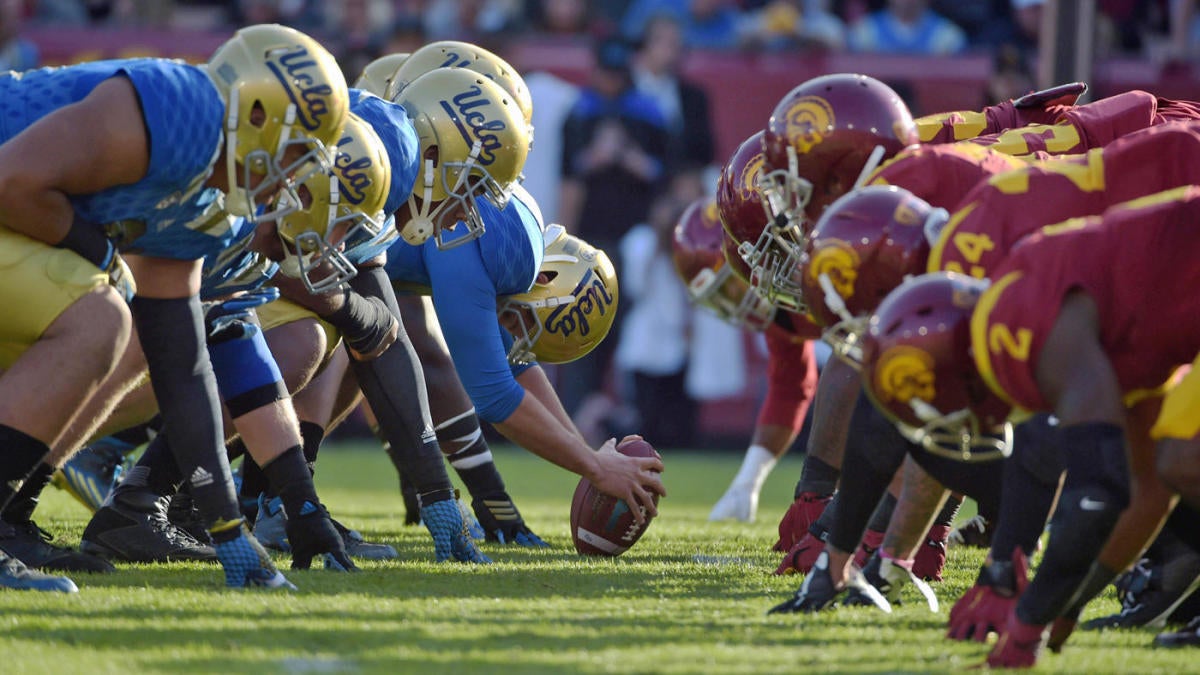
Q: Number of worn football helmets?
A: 11